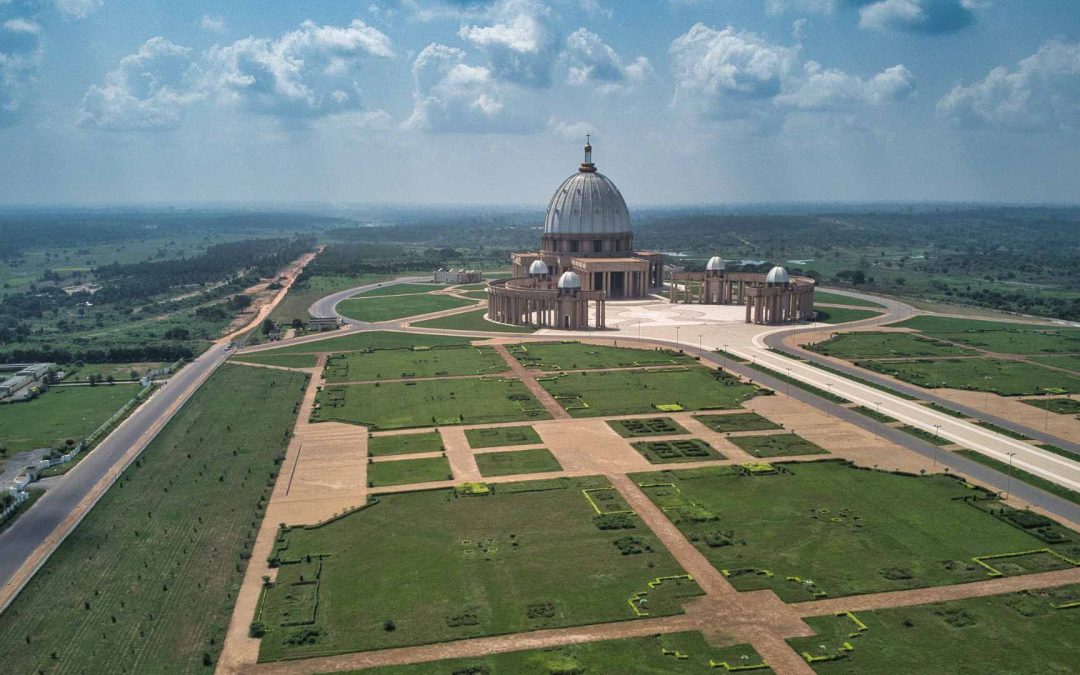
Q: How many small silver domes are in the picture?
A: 4